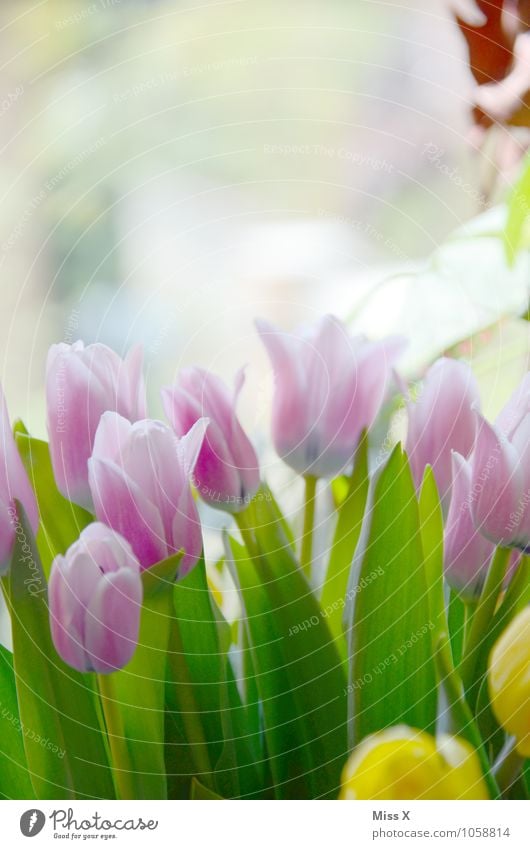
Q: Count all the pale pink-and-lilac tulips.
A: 9